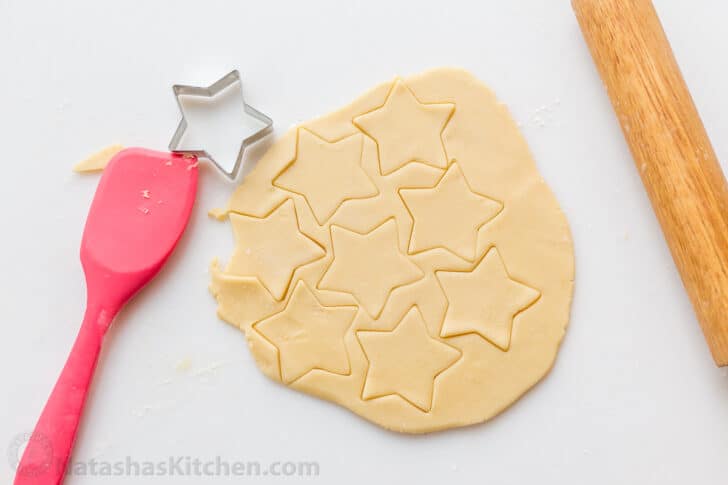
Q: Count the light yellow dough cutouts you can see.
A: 8